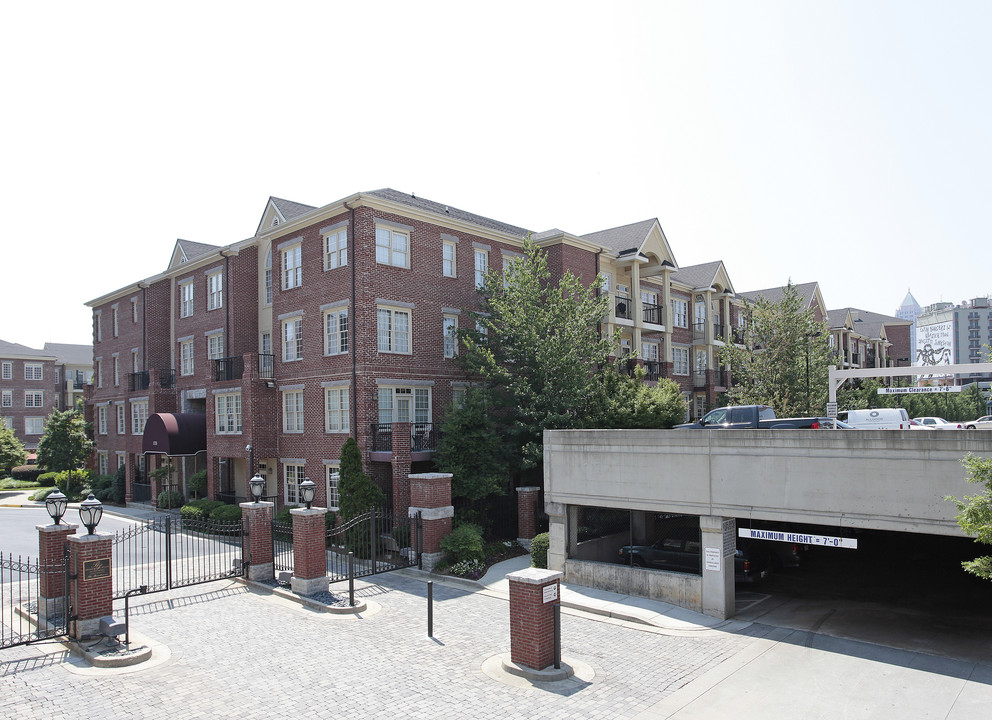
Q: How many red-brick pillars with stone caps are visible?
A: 7